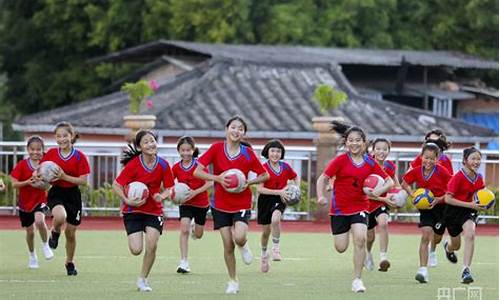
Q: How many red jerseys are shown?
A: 11